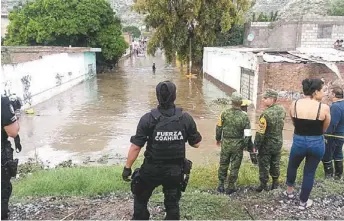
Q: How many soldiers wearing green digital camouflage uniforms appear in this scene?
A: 2